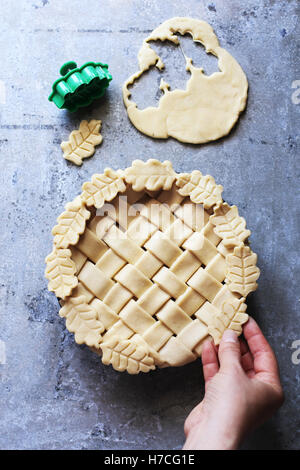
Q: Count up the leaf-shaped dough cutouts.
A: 11